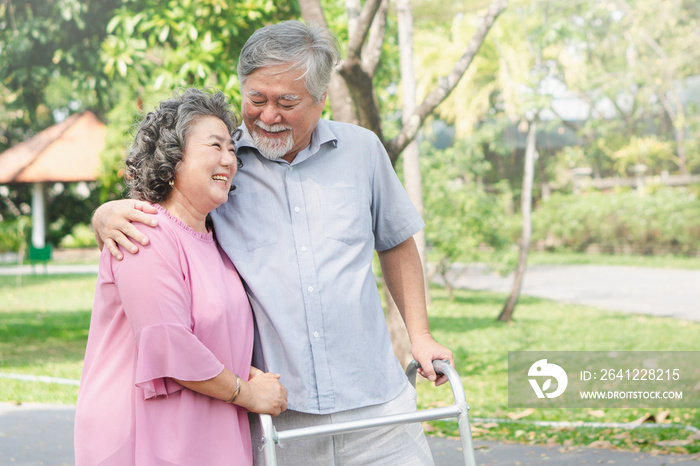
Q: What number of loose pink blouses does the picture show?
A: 1